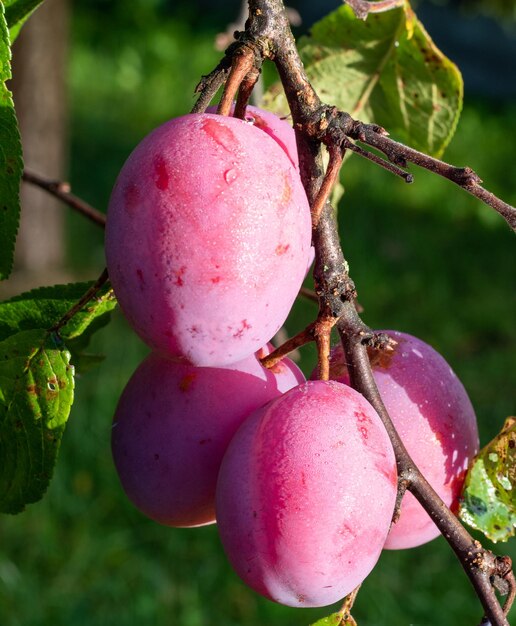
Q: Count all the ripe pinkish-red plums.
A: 5